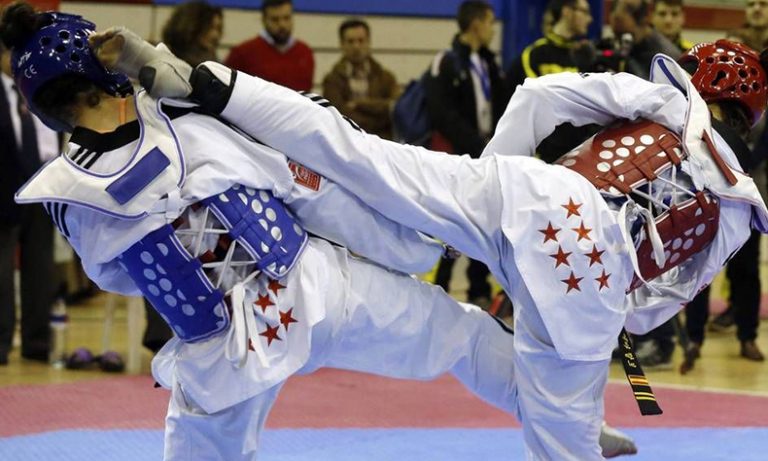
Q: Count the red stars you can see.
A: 12